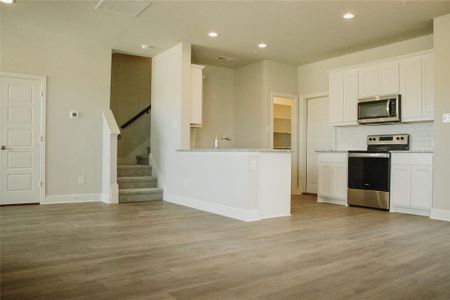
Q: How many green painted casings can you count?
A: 0